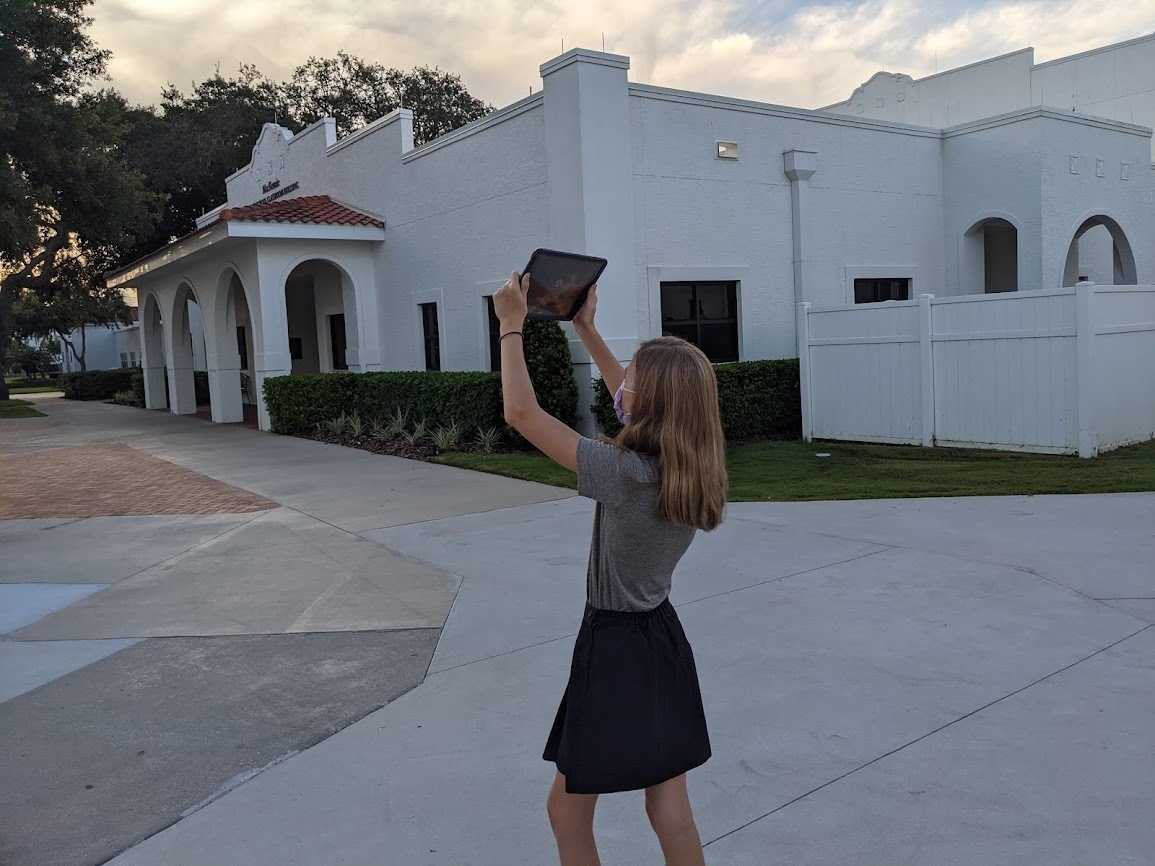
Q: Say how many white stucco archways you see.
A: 6